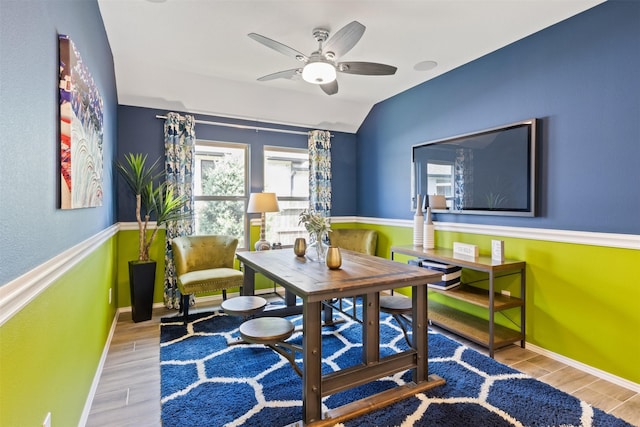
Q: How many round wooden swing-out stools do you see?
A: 3